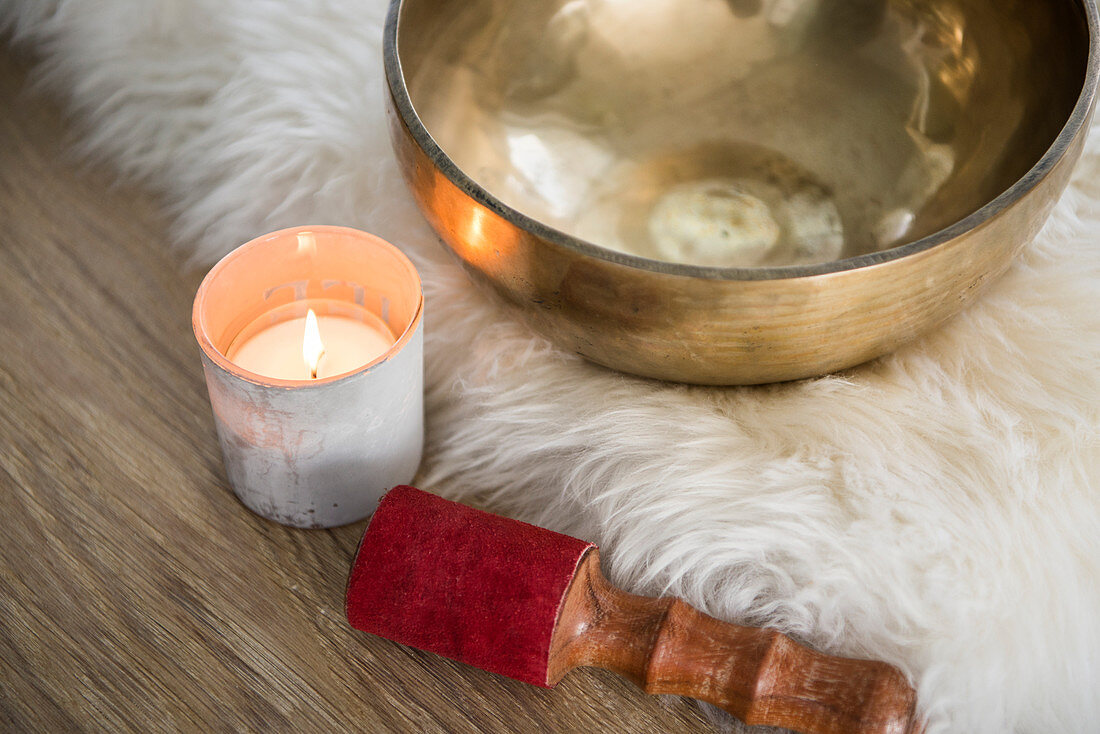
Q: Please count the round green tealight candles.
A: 0